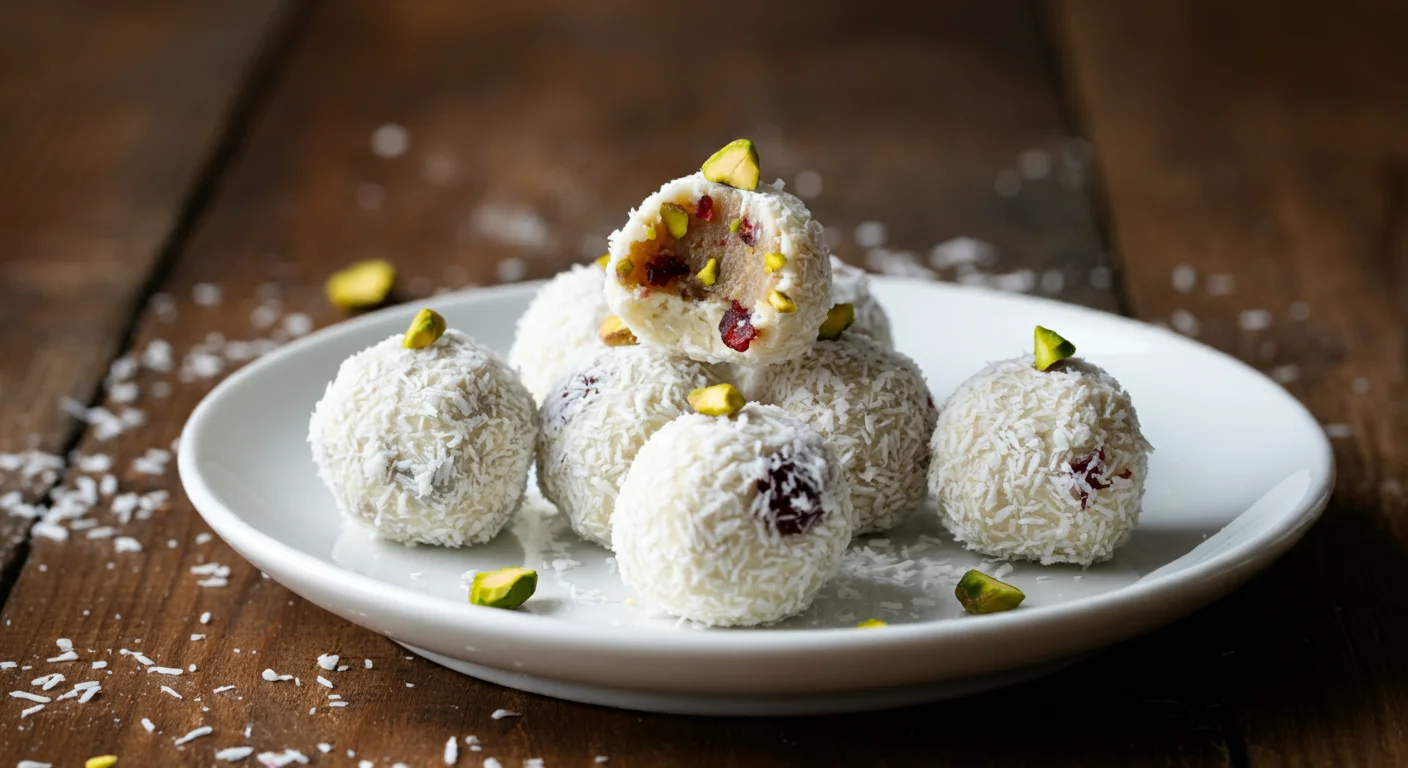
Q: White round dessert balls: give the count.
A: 8